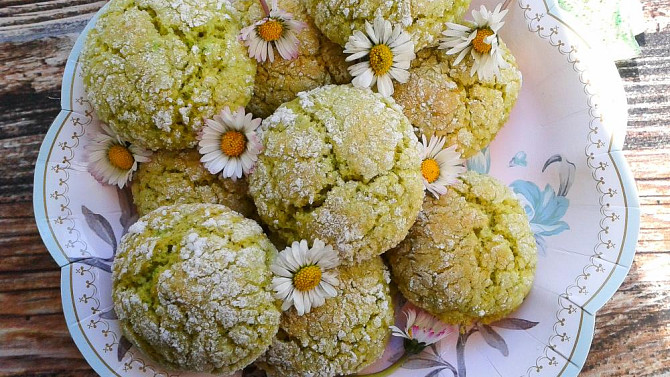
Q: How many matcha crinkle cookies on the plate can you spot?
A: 9